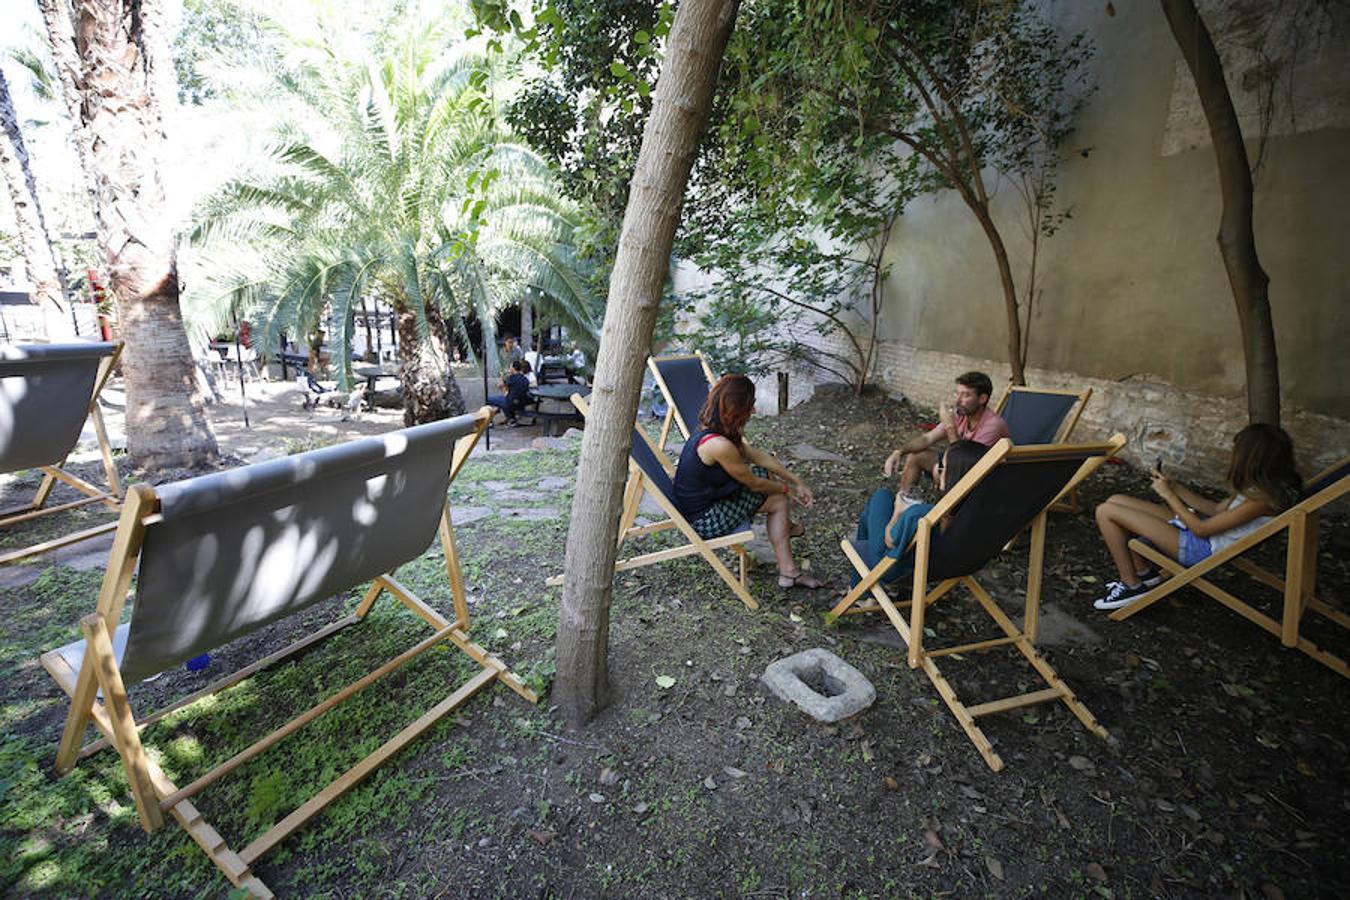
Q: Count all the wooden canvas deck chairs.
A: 7